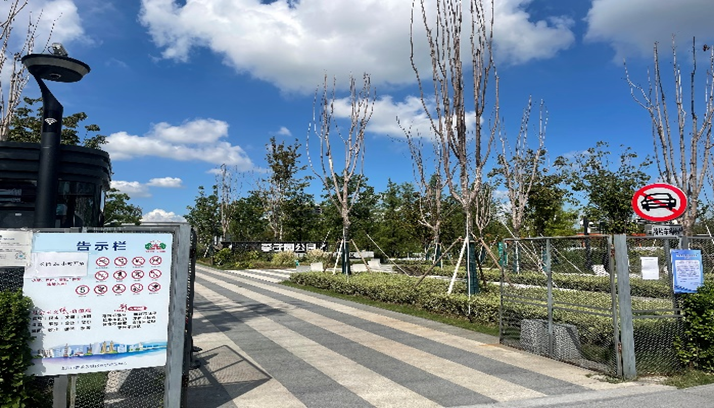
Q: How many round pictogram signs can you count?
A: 14